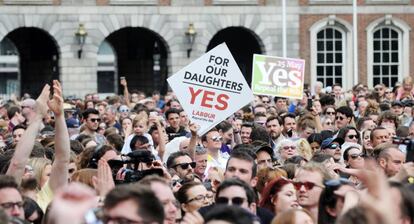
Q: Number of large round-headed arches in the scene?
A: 3